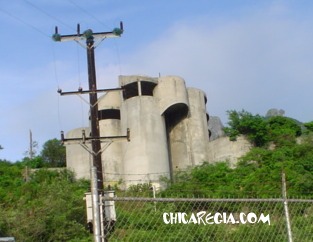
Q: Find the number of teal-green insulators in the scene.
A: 3